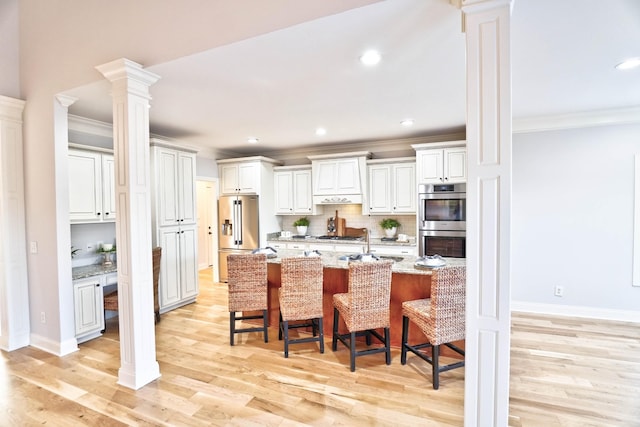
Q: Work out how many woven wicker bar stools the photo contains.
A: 4